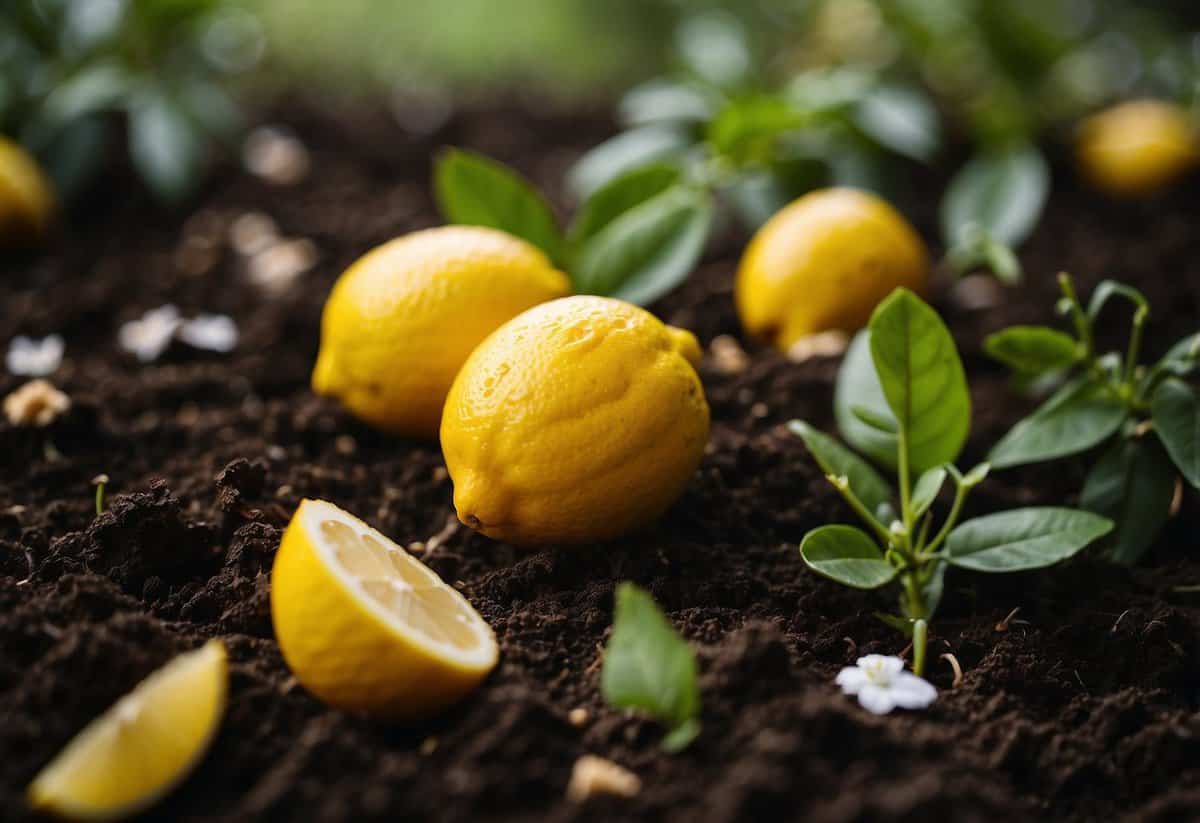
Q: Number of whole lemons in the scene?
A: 5